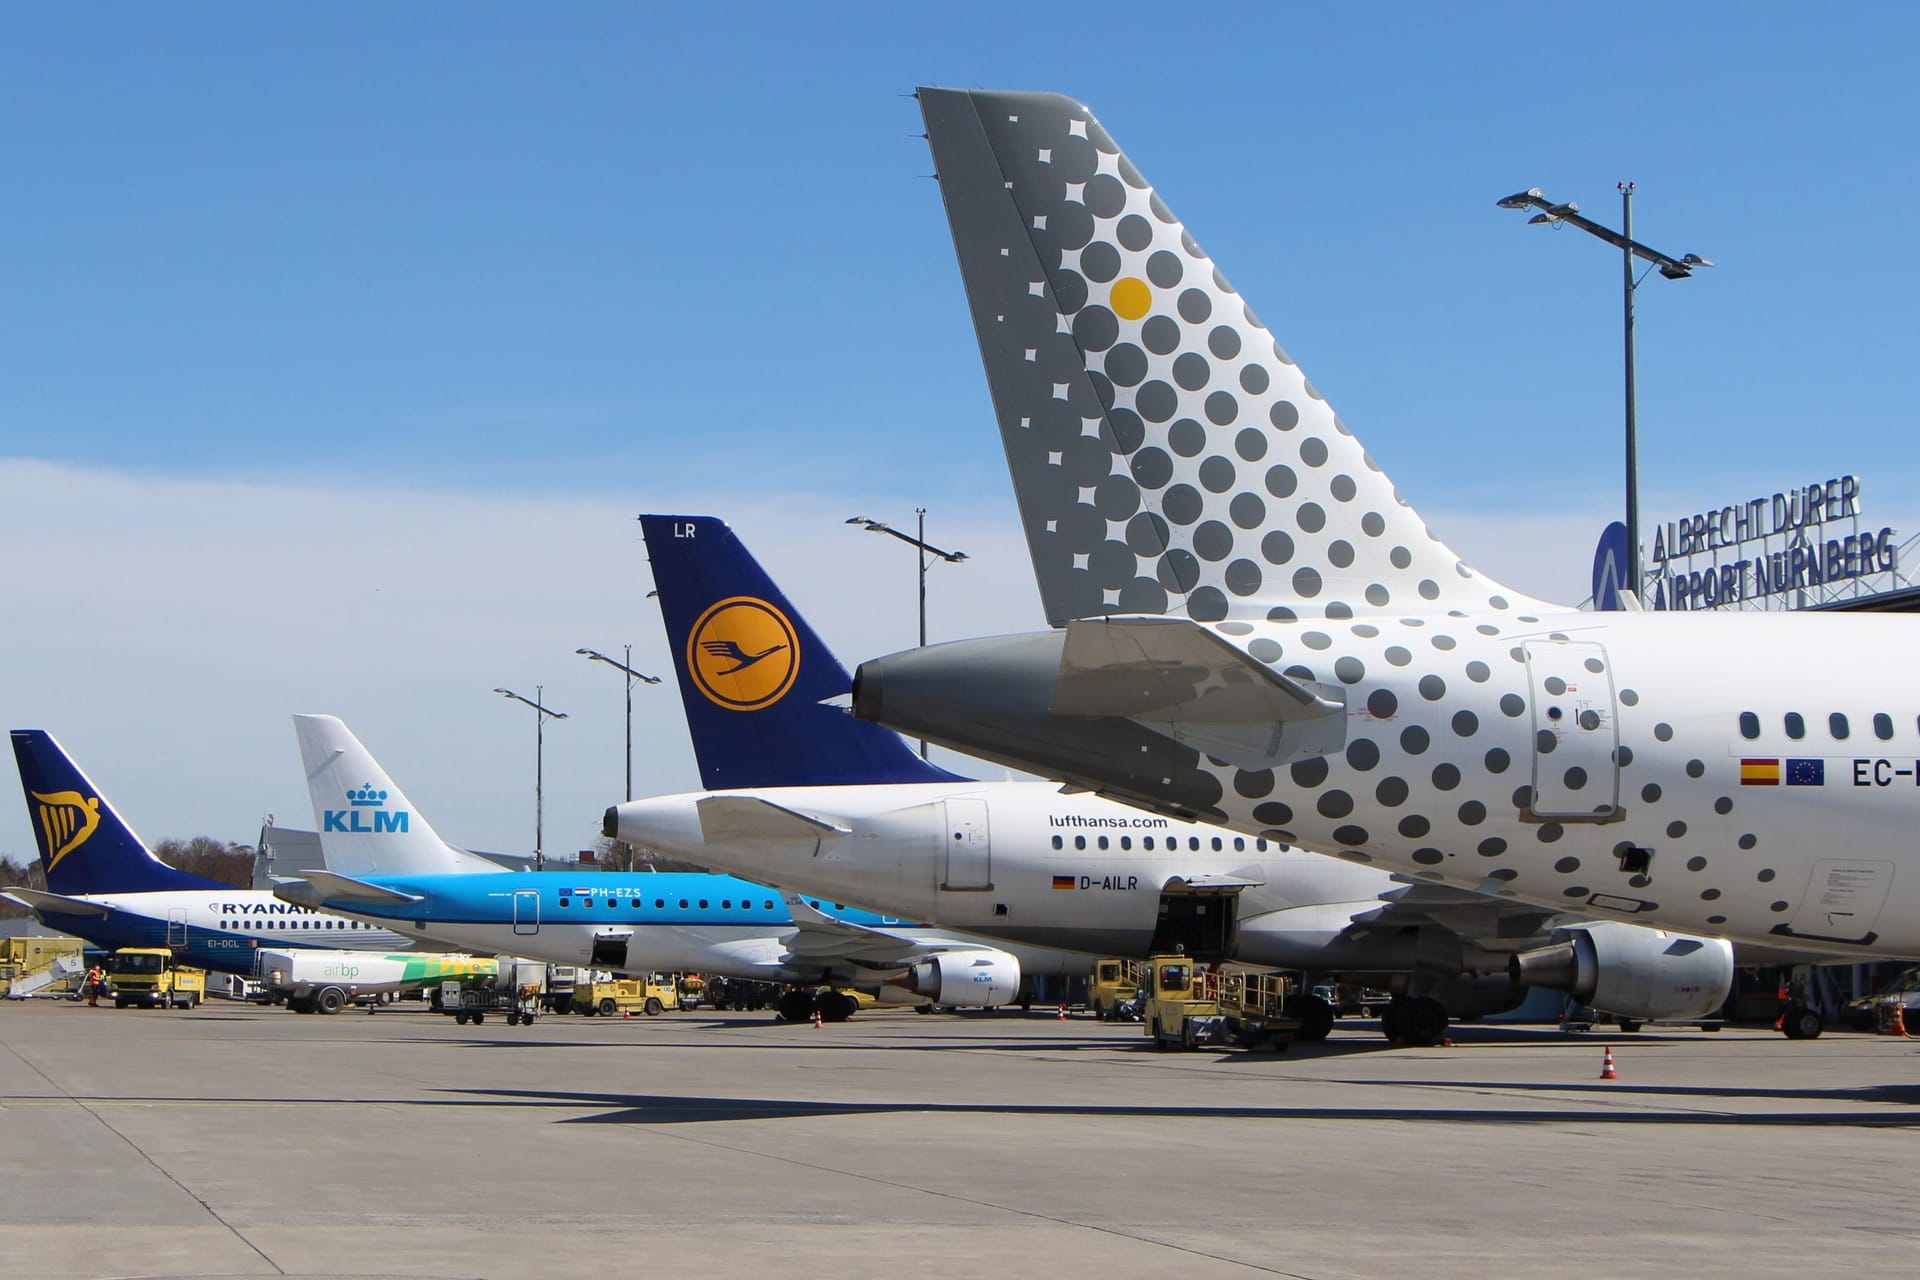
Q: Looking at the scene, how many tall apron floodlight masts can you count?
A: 4